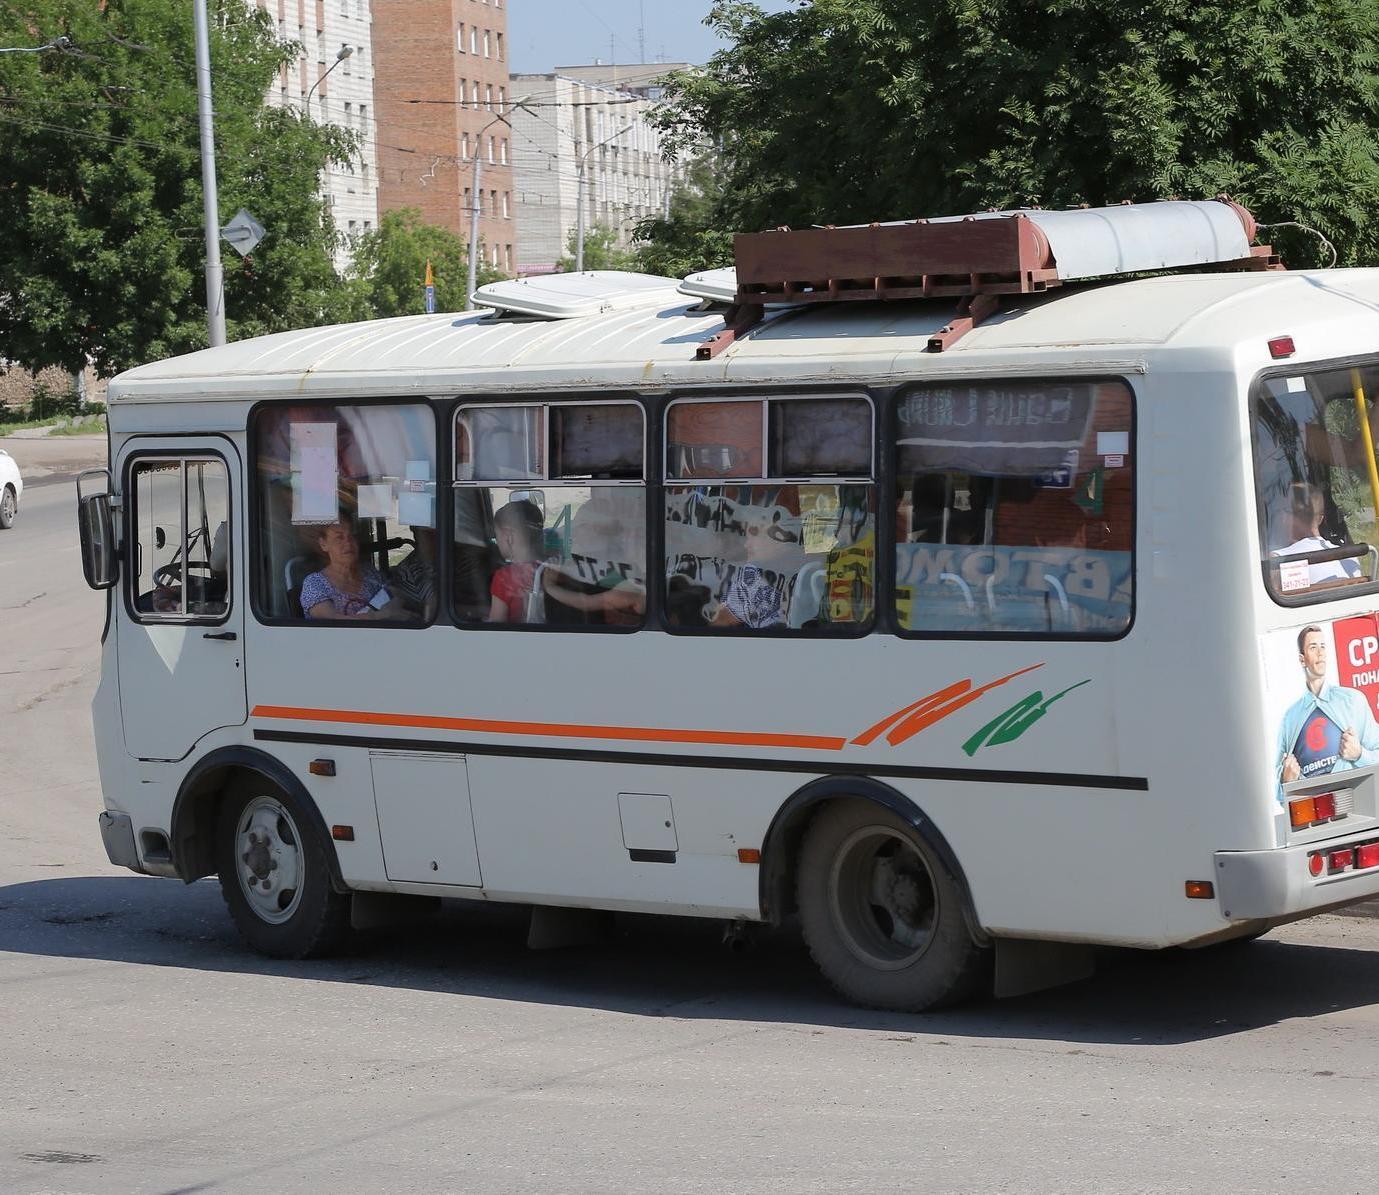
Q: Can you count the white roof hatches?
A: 2